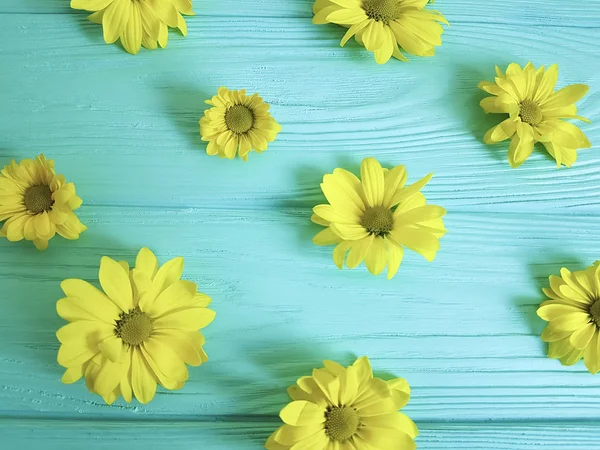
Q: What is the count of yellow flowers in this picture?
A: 9